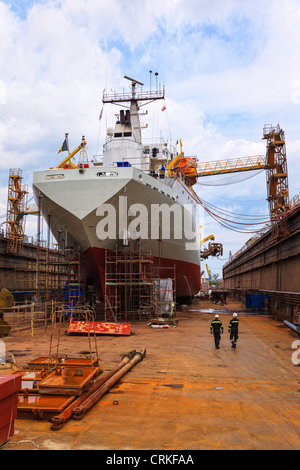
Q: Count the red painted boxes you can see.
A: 4